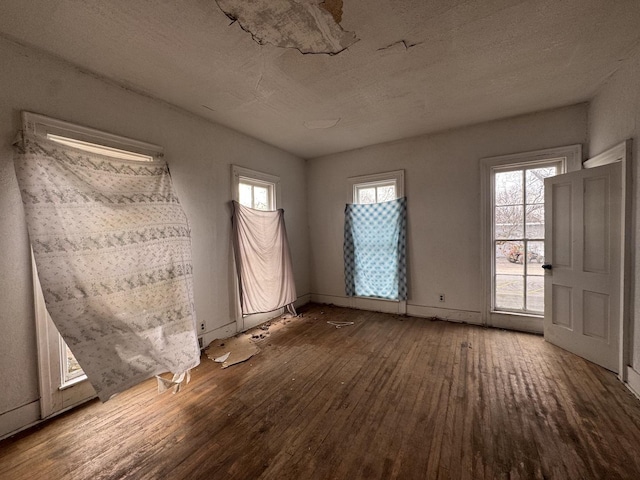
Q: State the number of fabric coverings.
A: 3